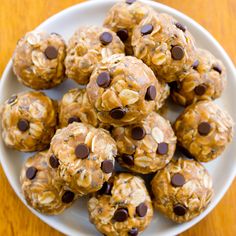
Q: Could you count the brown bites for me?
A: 14